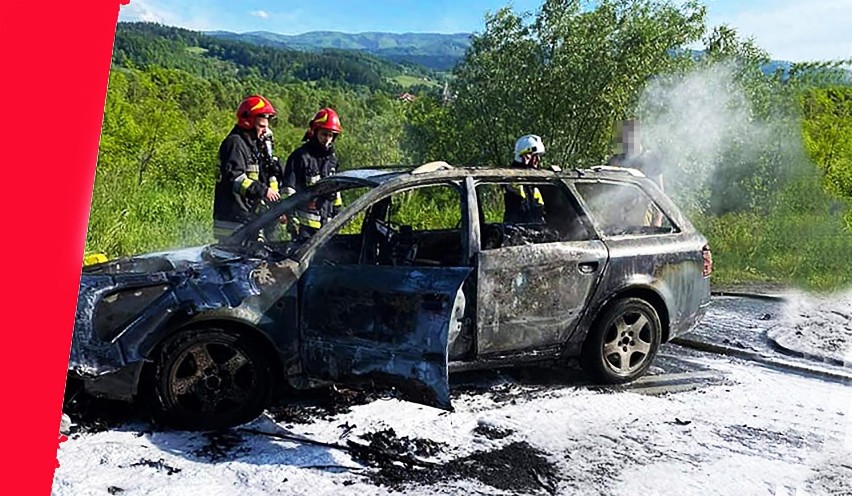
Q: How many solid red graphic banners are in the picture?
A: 1